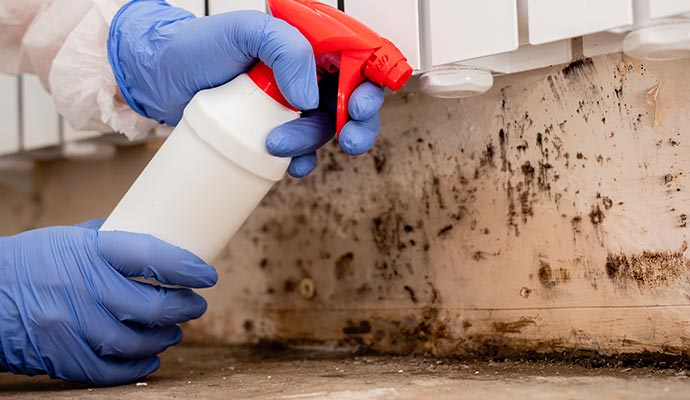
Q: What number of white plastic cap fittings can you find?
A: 2